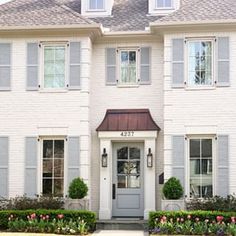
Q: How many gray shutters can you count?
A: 12